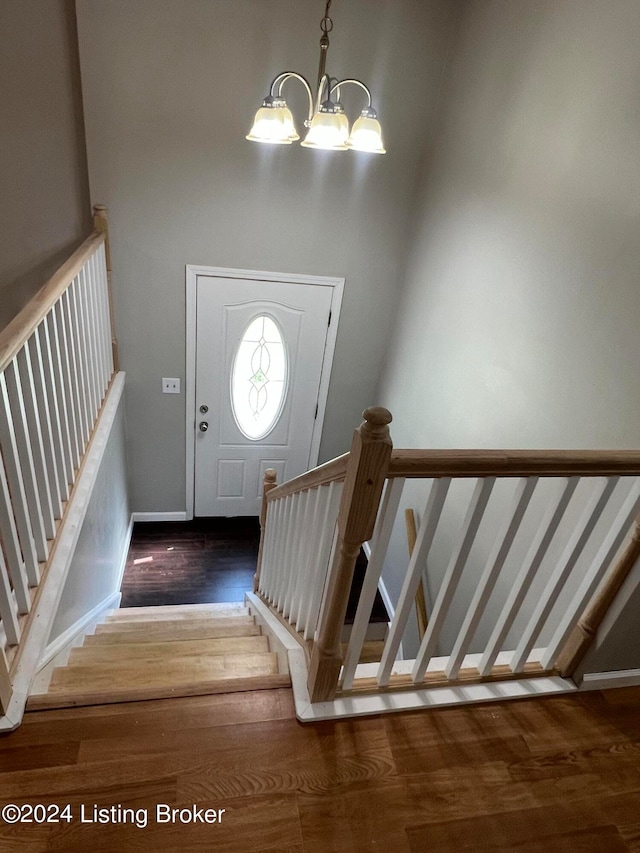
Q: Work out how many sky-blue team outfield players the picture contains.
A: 0